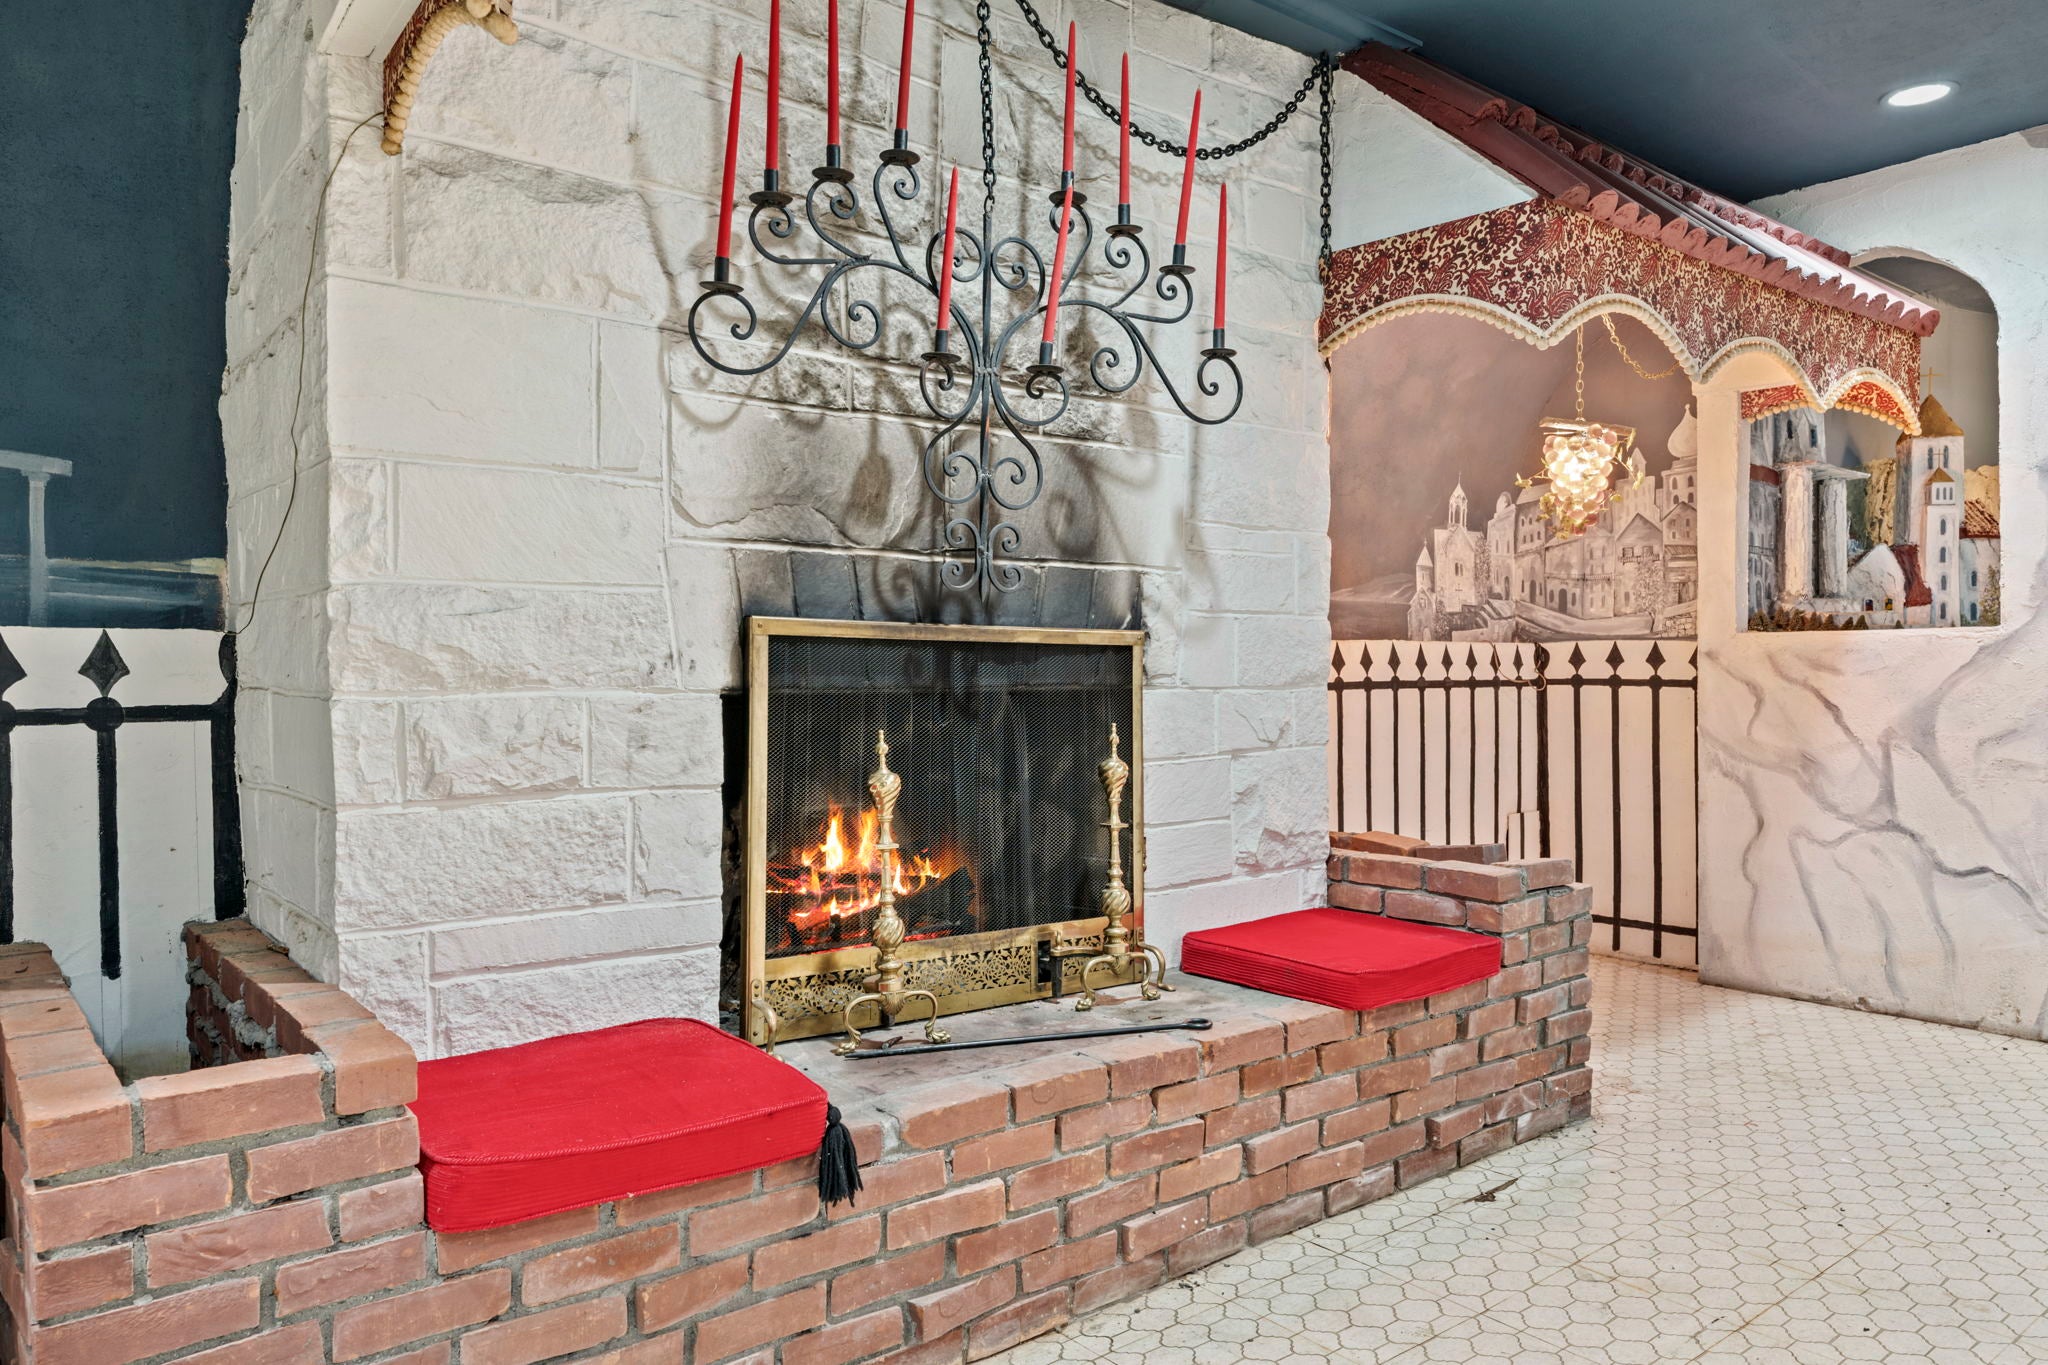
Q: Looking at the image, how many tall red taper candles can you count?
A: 10